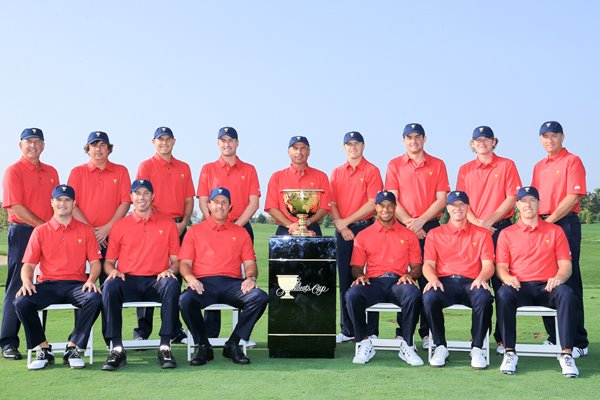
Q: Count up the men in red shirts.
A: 15